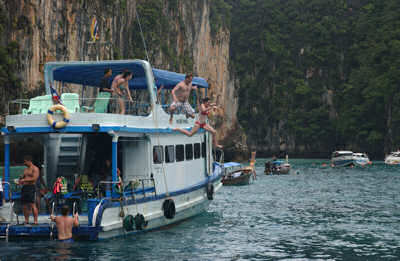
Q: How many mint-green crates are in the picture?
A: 0